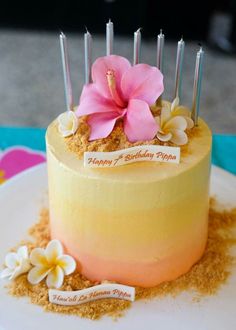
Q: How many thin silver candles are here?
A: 7